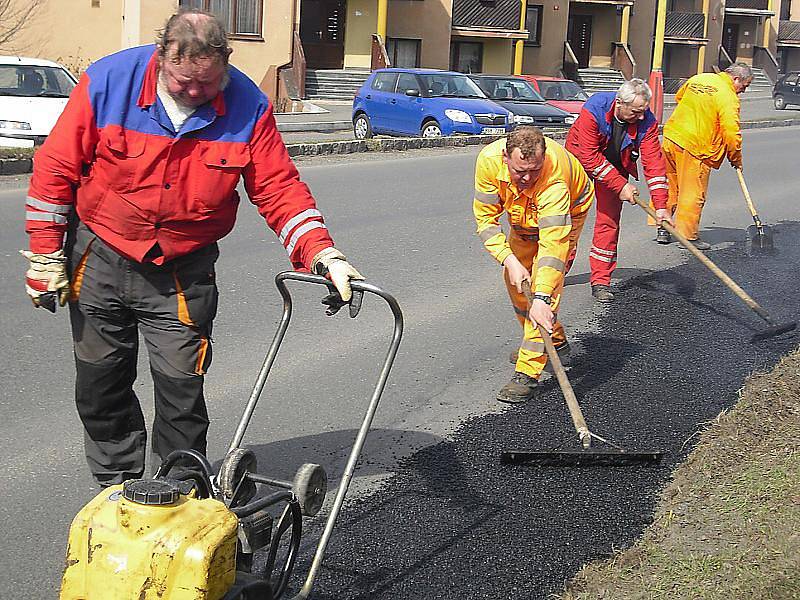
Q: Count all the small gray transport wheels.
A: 2